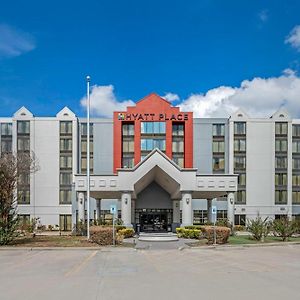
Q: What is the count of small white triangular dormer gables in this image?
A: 4